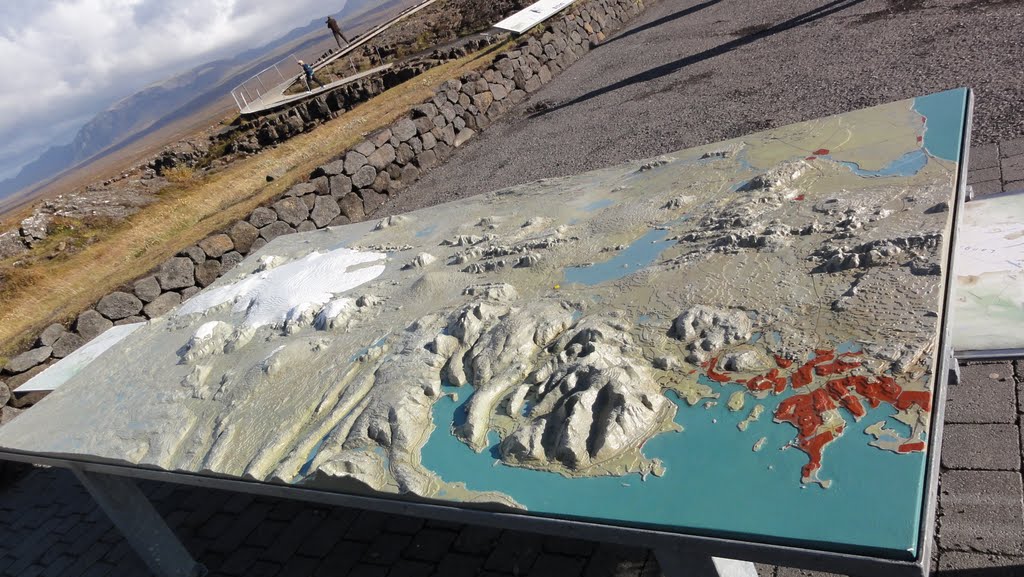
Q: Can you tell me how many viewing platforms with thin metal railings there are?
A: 1